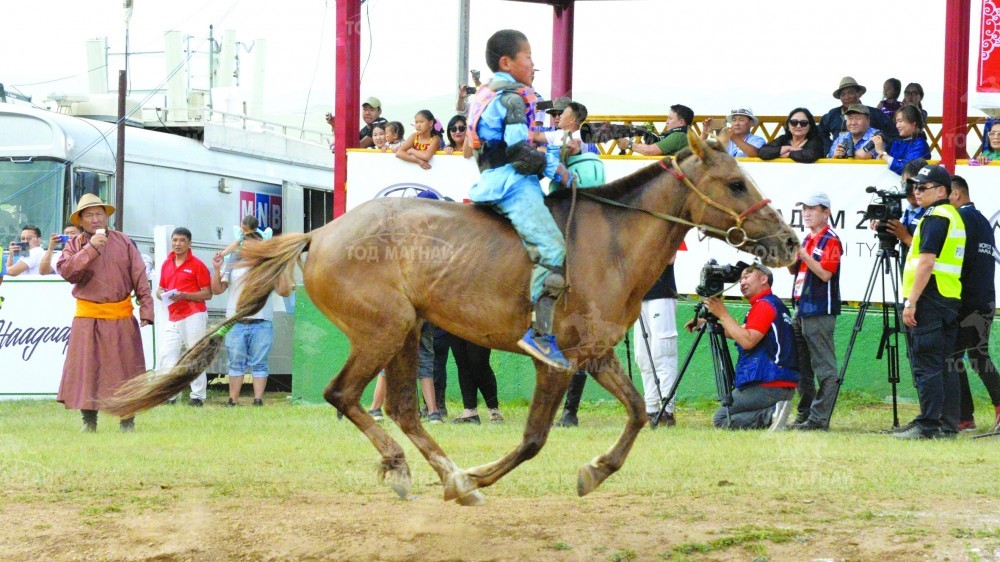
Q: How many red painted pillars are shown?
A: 3